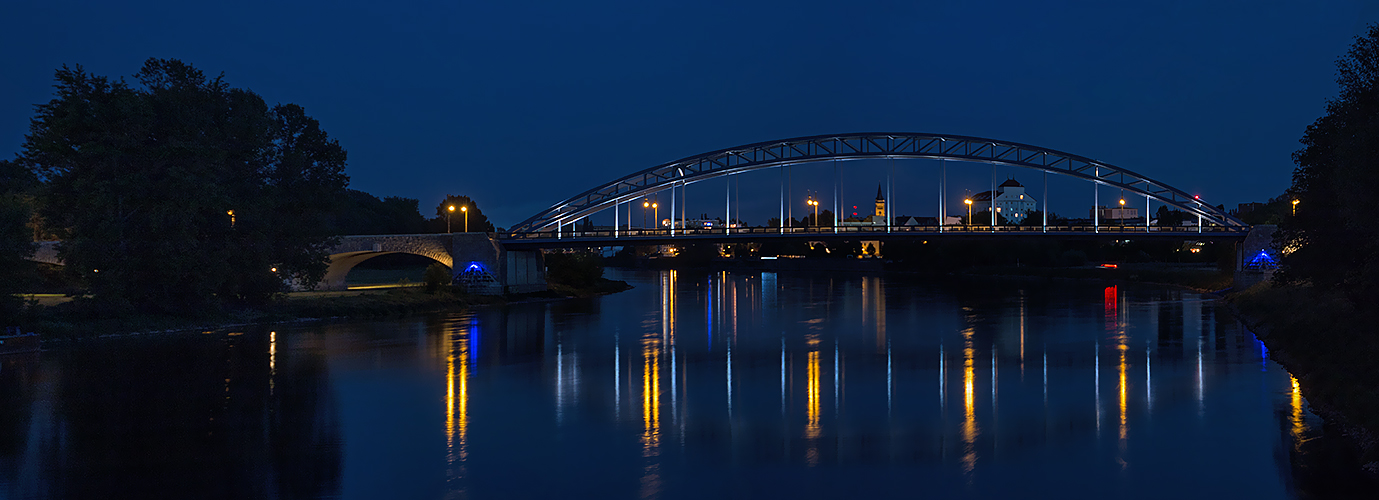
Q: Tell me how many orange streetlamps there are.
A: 11